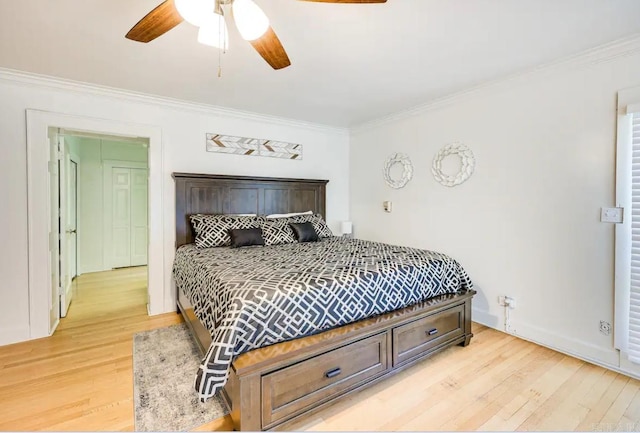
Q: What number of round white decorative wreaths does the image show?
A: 2